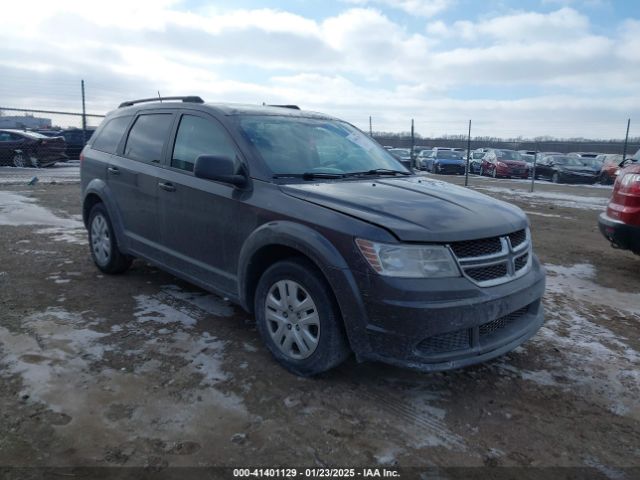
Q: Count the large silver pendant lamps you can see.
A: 0